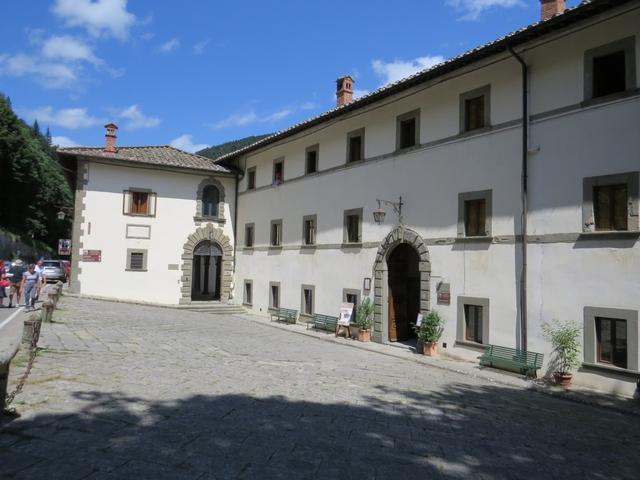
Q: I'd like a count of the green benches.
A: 3